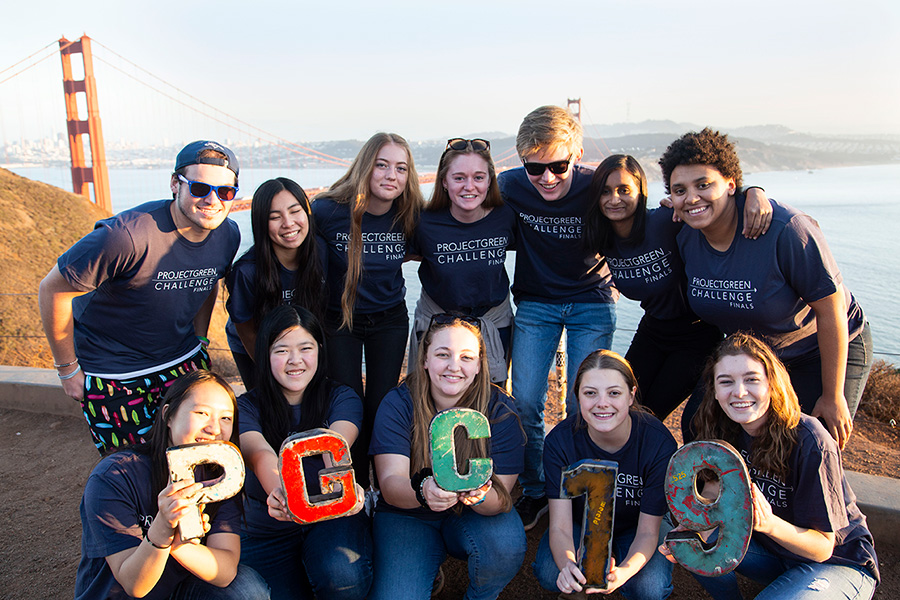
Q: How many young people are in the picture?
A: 12